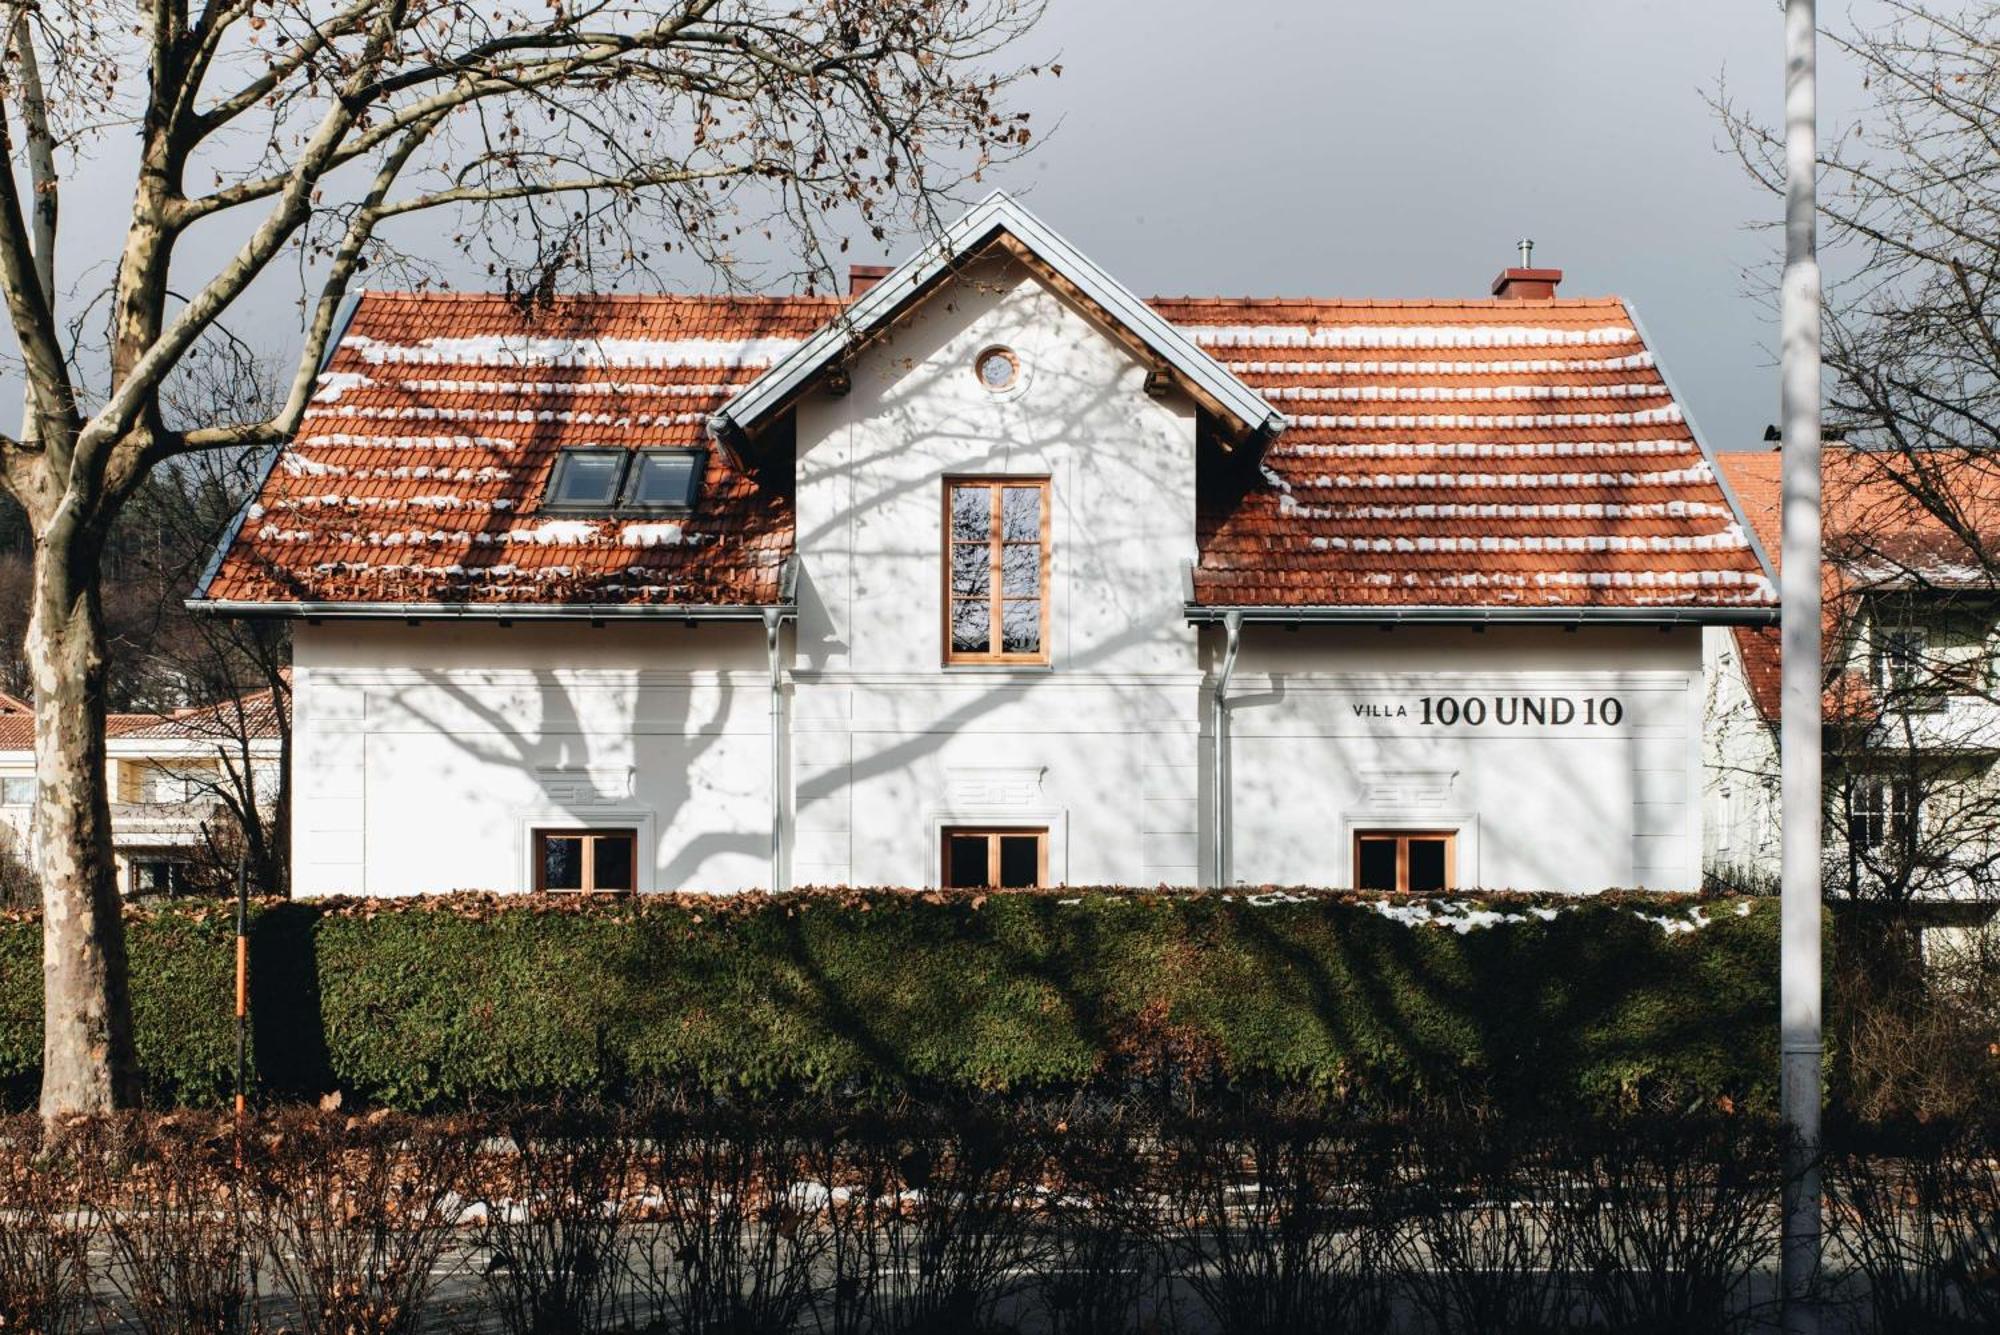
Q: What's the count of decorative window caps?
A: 3